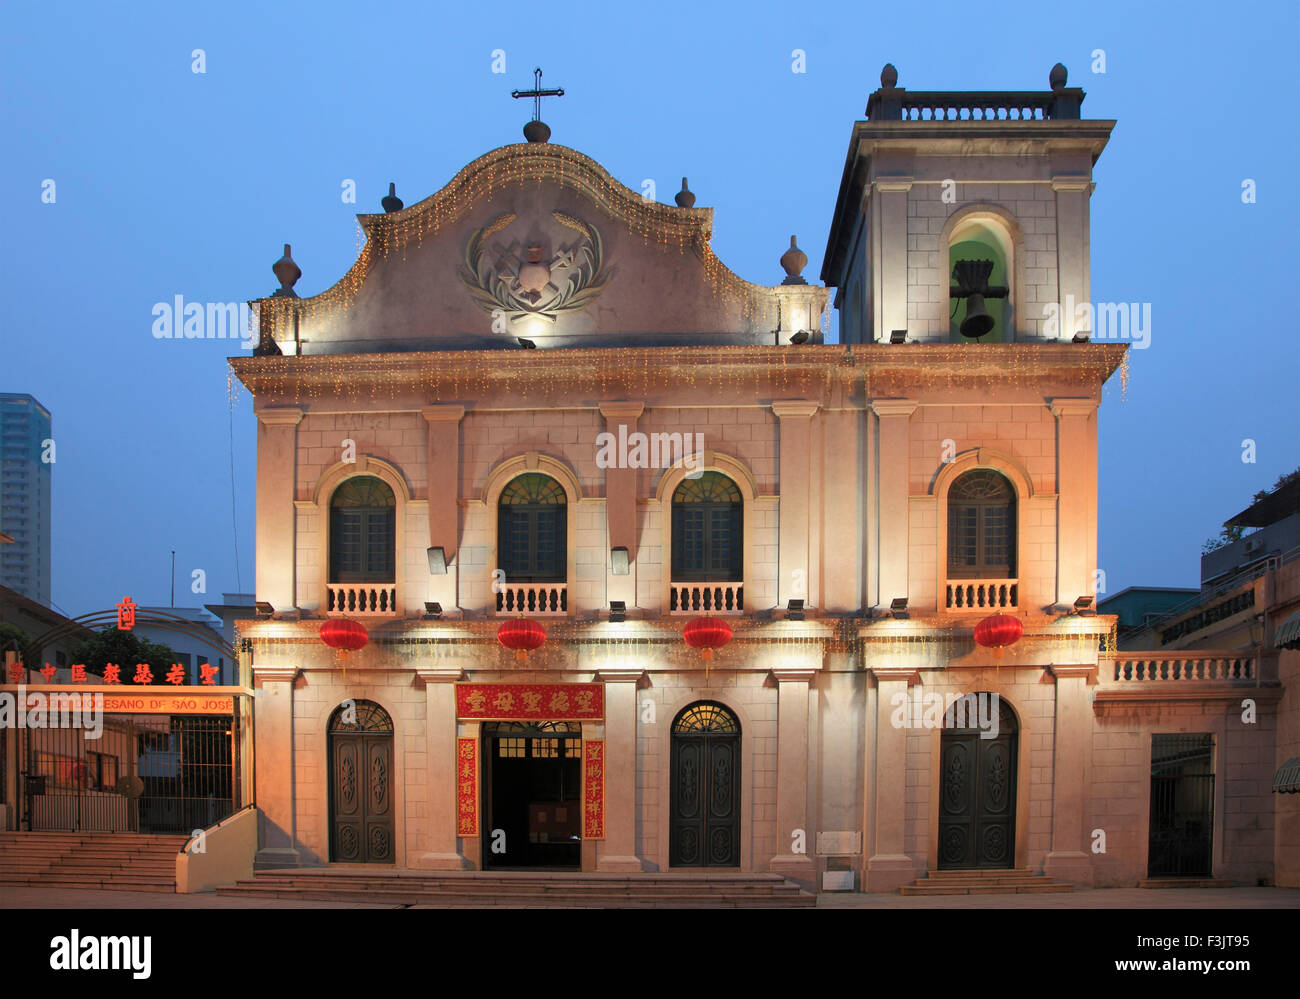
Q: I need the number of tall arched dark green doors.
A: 3